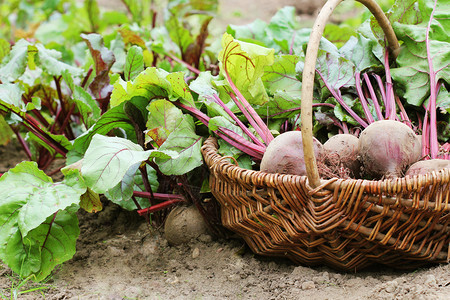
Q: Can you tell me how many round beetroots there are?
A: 5